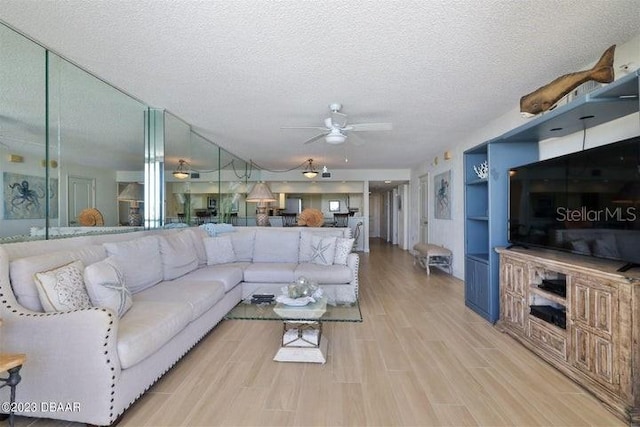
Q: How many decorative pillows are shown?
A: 5